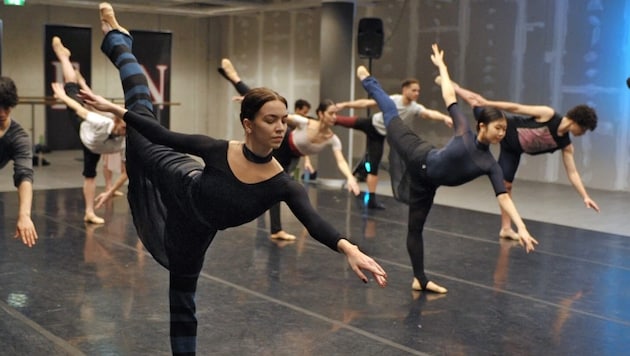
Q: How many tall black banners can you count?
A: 2